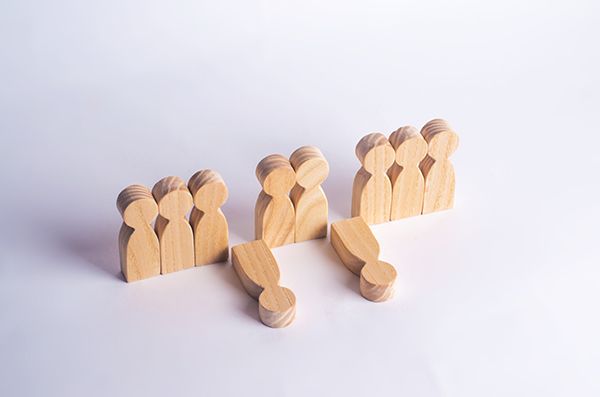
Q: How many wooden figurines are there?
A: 10